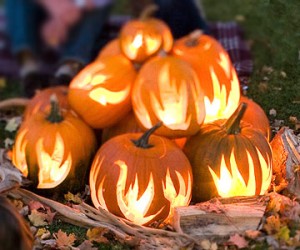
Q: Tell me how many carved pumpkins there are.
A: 7